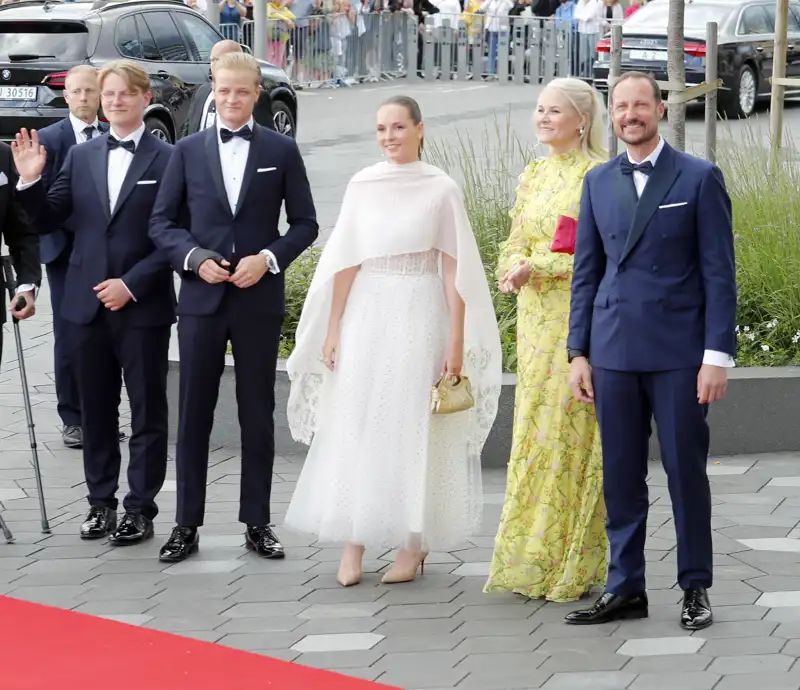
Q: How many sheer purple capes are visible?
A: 0